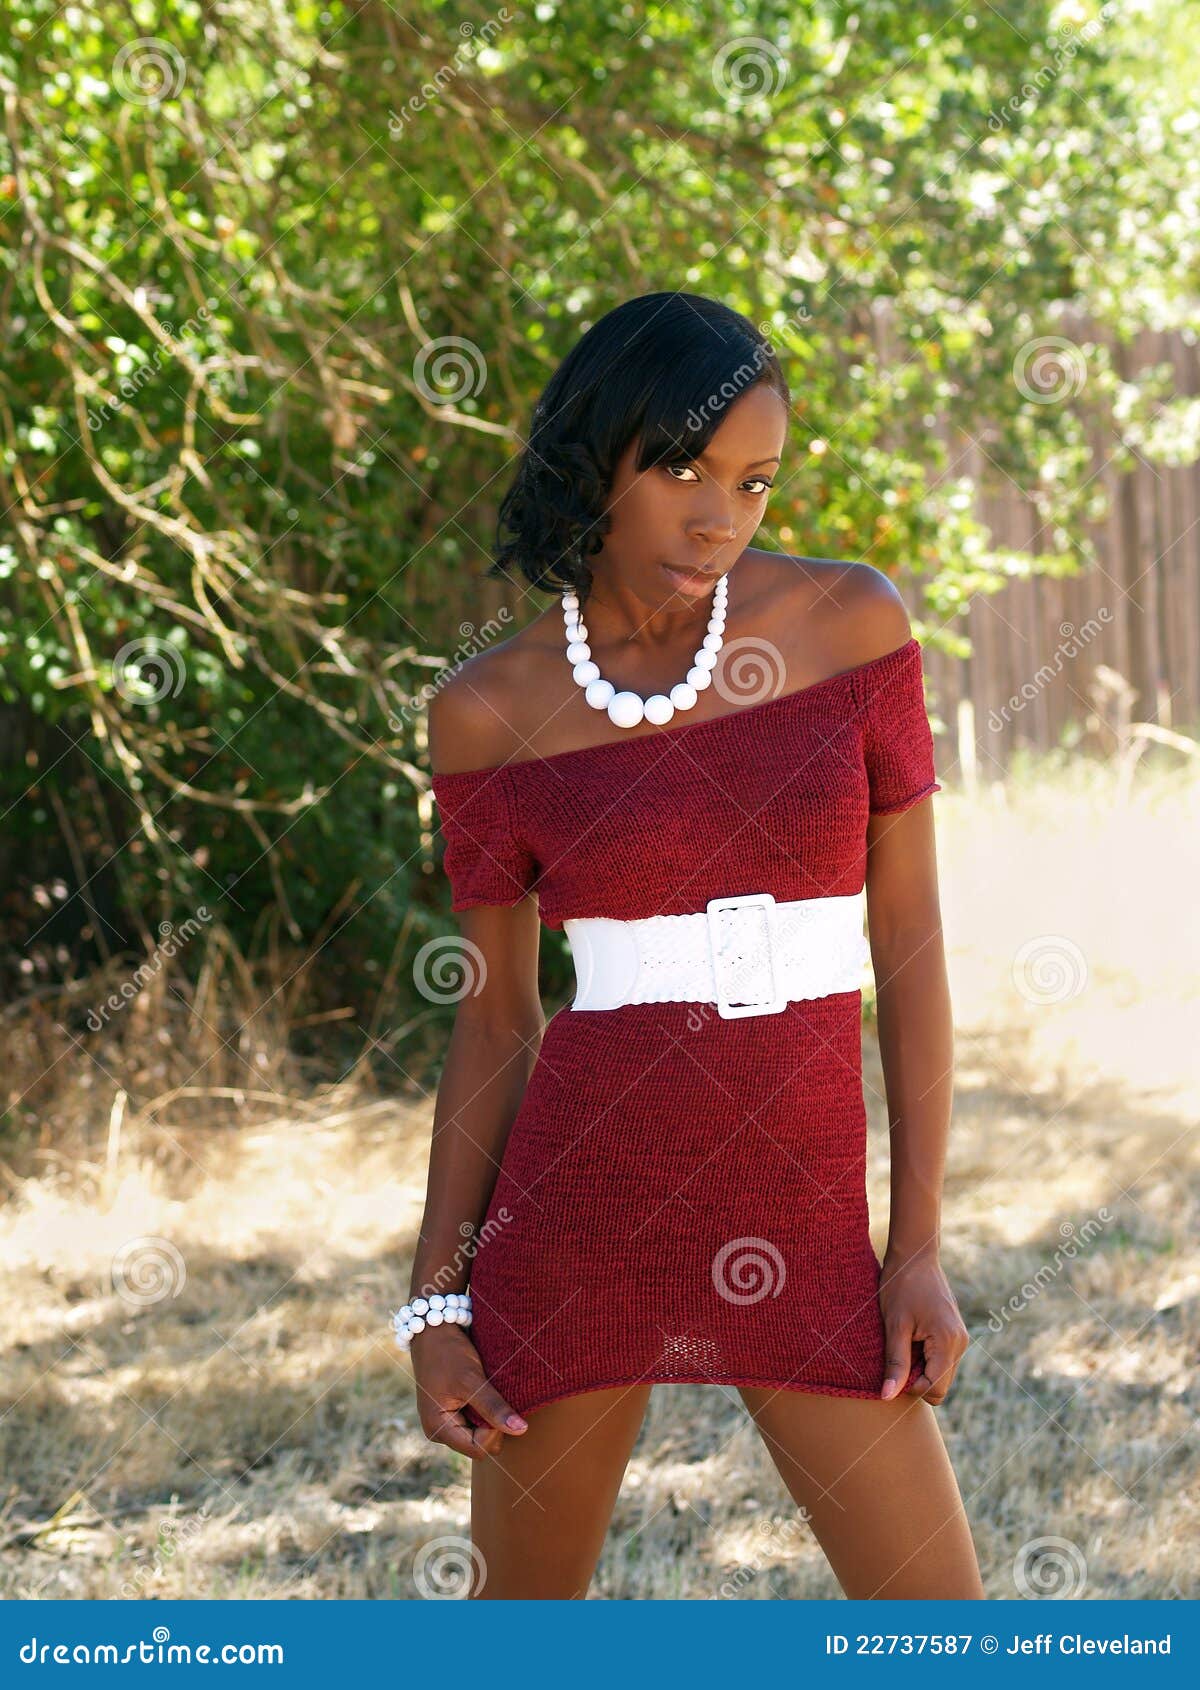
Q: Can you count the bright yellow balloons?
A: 0